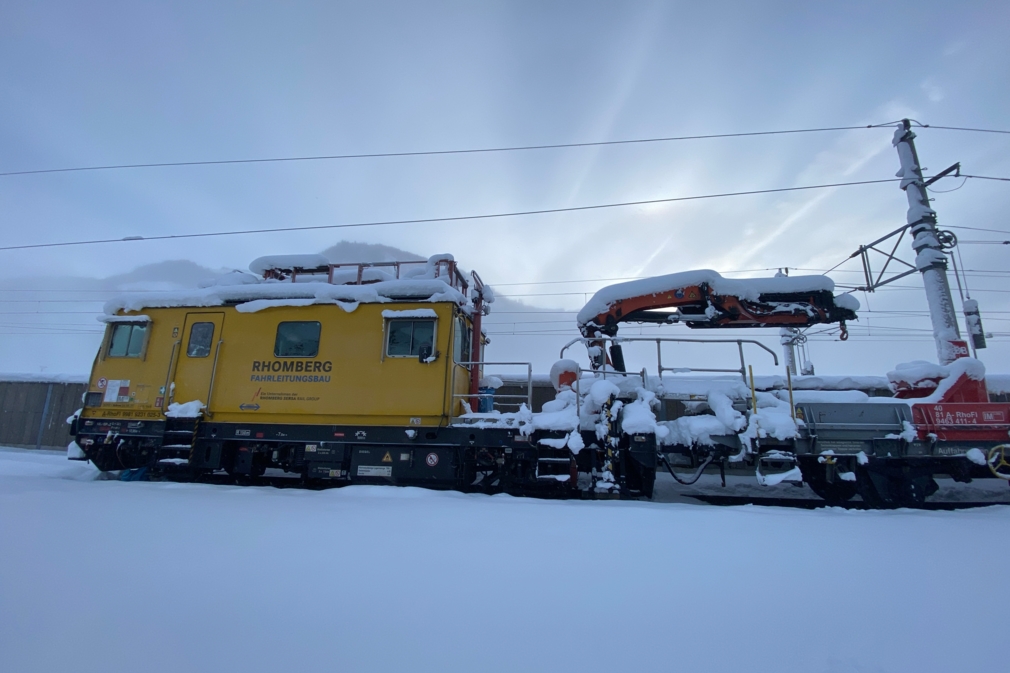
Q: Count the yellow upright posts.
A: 2